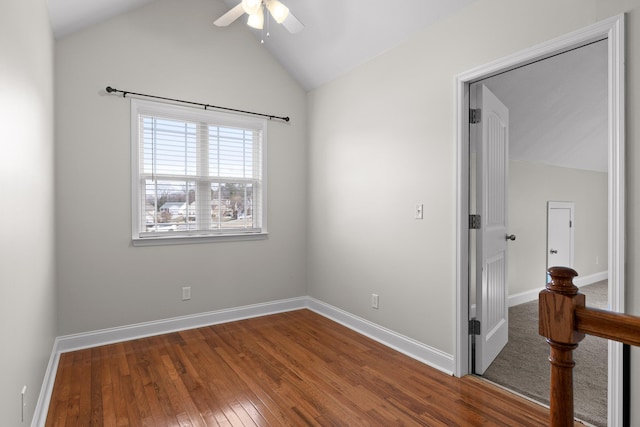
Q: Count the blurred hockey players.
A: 0